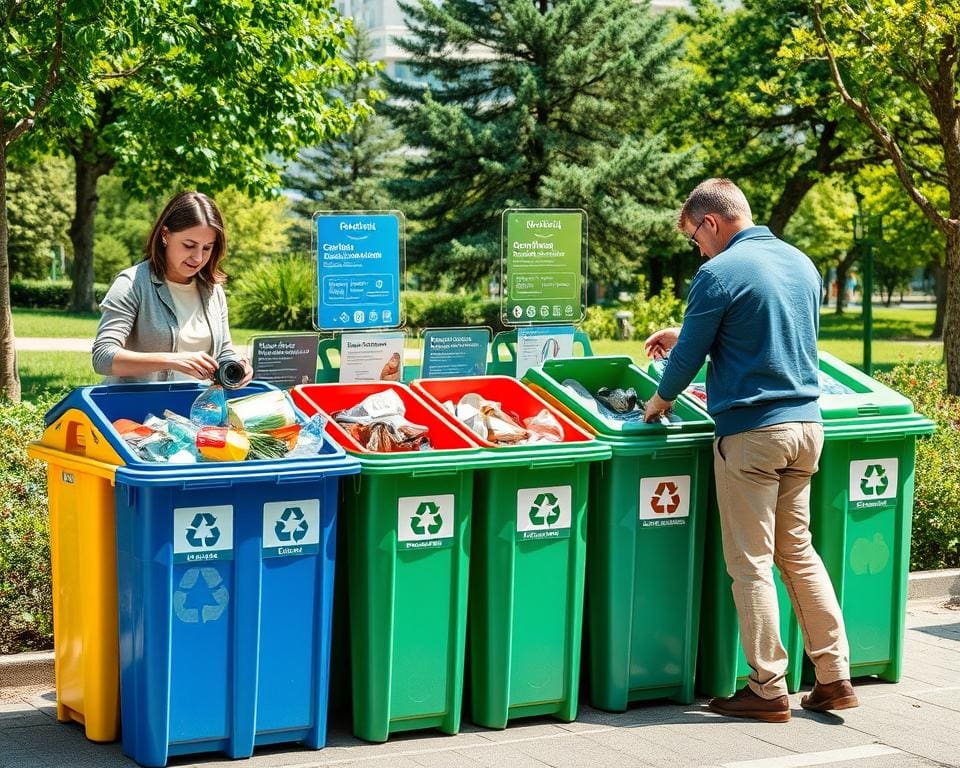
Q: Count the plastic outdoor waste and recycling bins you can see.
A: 7